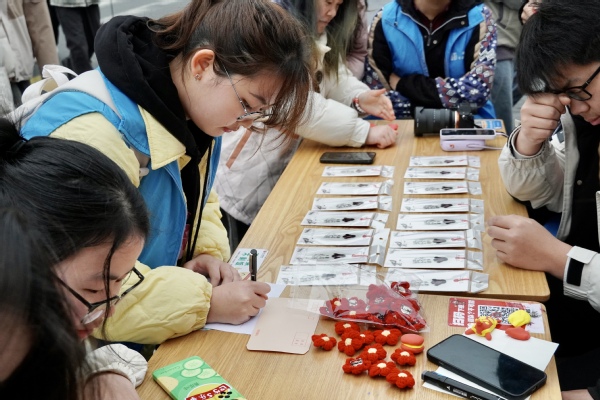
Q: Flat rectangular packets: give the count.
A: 15